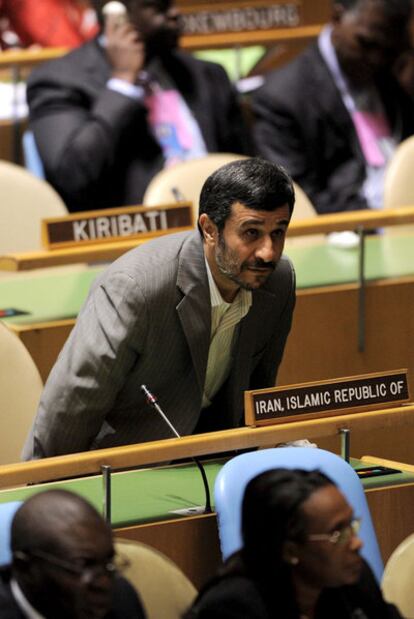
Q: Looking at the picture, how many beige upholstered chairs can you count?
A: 6